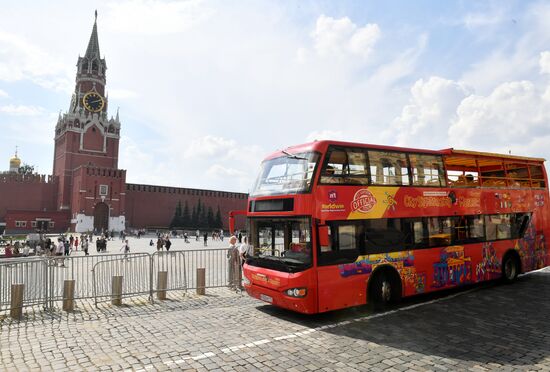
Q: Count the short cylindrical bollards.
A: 5